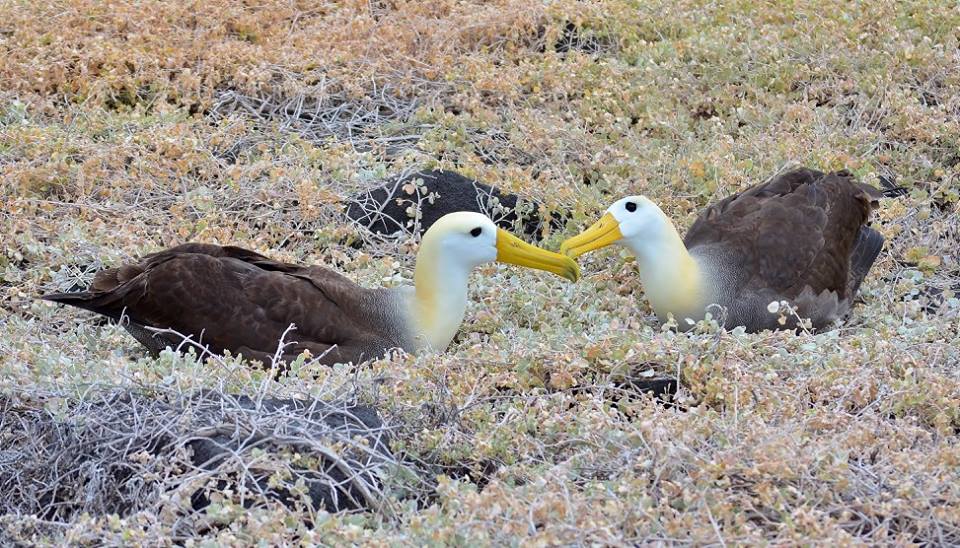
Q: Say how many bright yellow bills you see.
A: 2